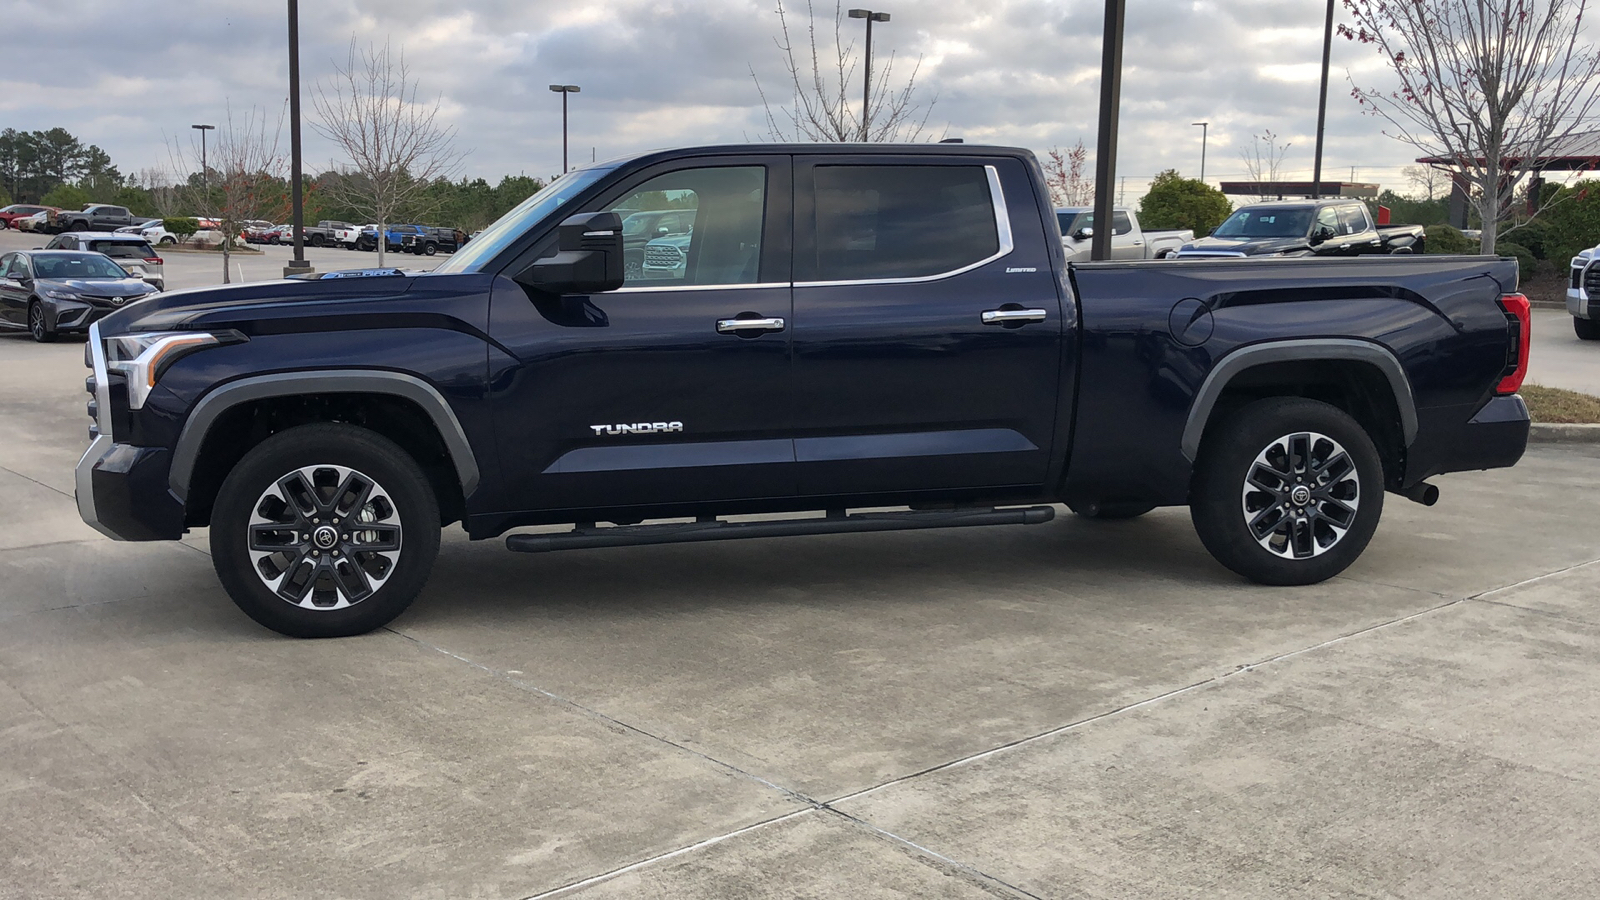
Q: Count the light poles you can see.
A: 7